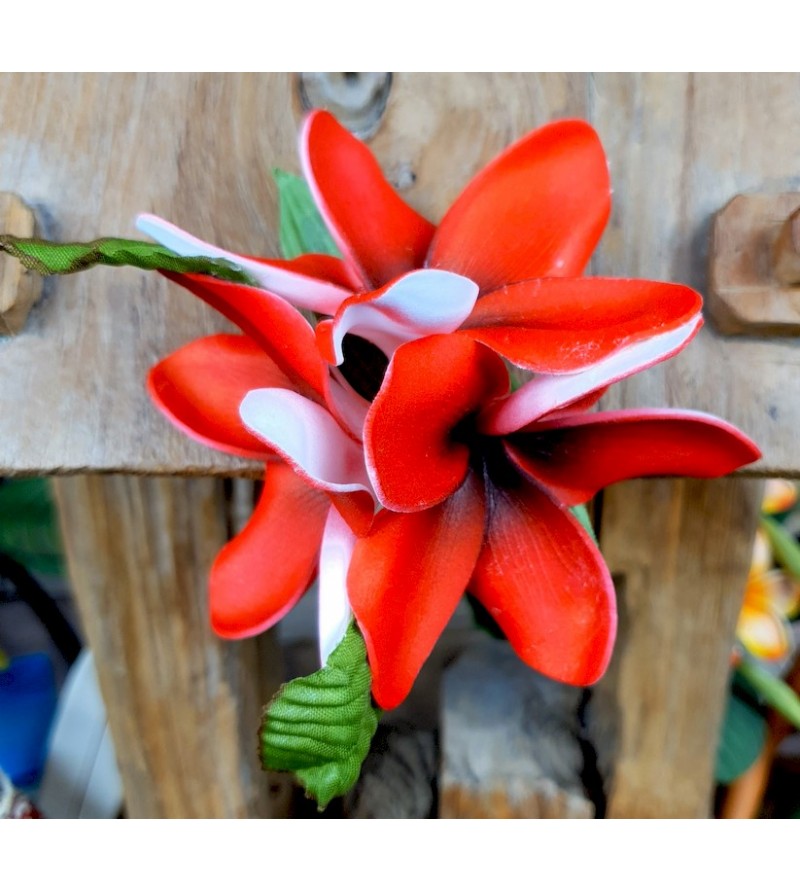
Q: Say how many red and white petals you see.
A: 15